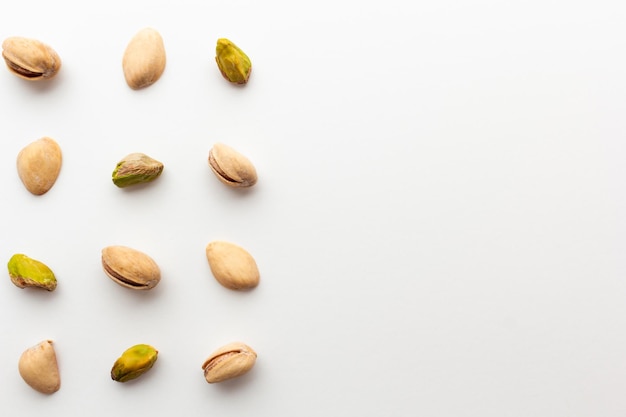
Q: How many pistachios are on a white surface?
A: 12